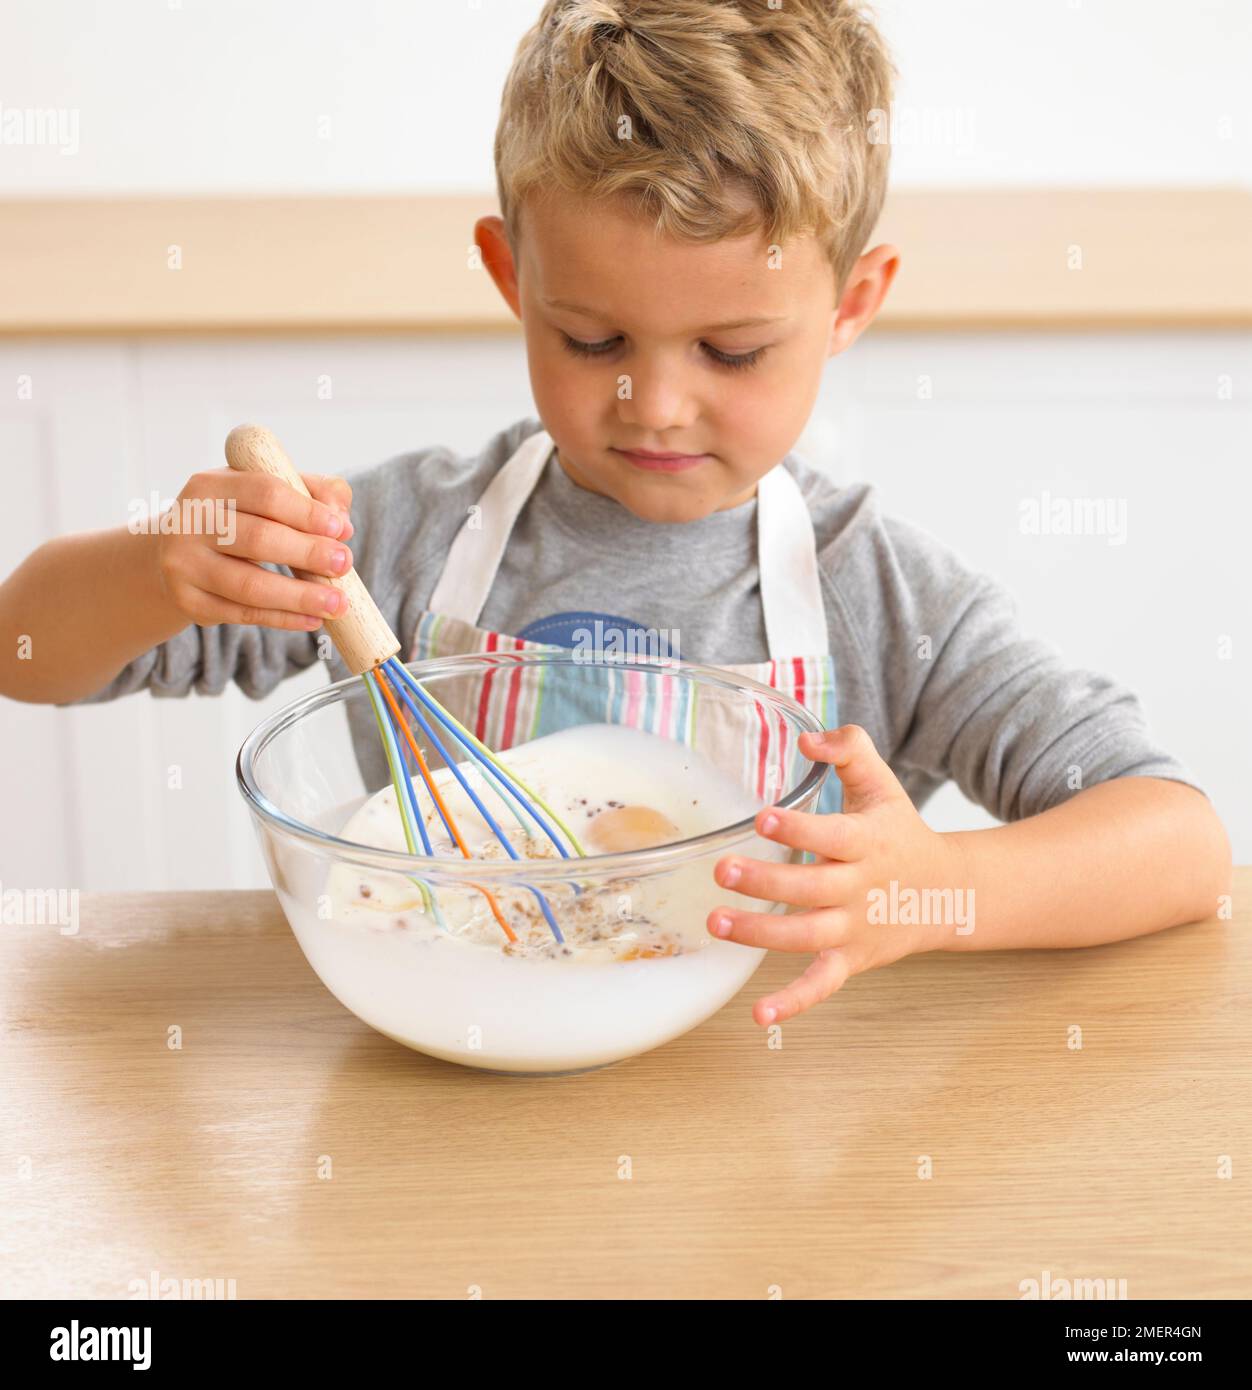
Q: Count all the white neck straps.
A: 2